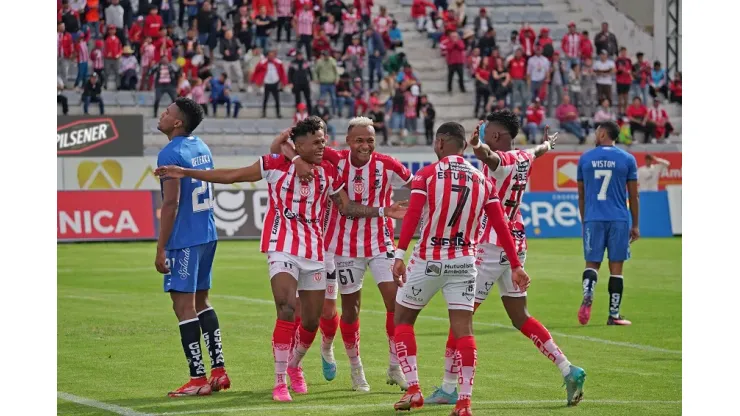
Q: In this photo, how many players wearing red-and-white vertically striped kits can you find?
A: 5